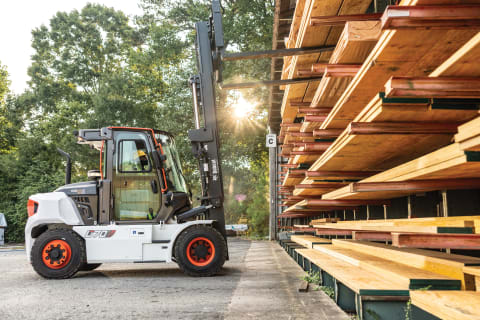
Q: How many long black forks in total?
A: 2